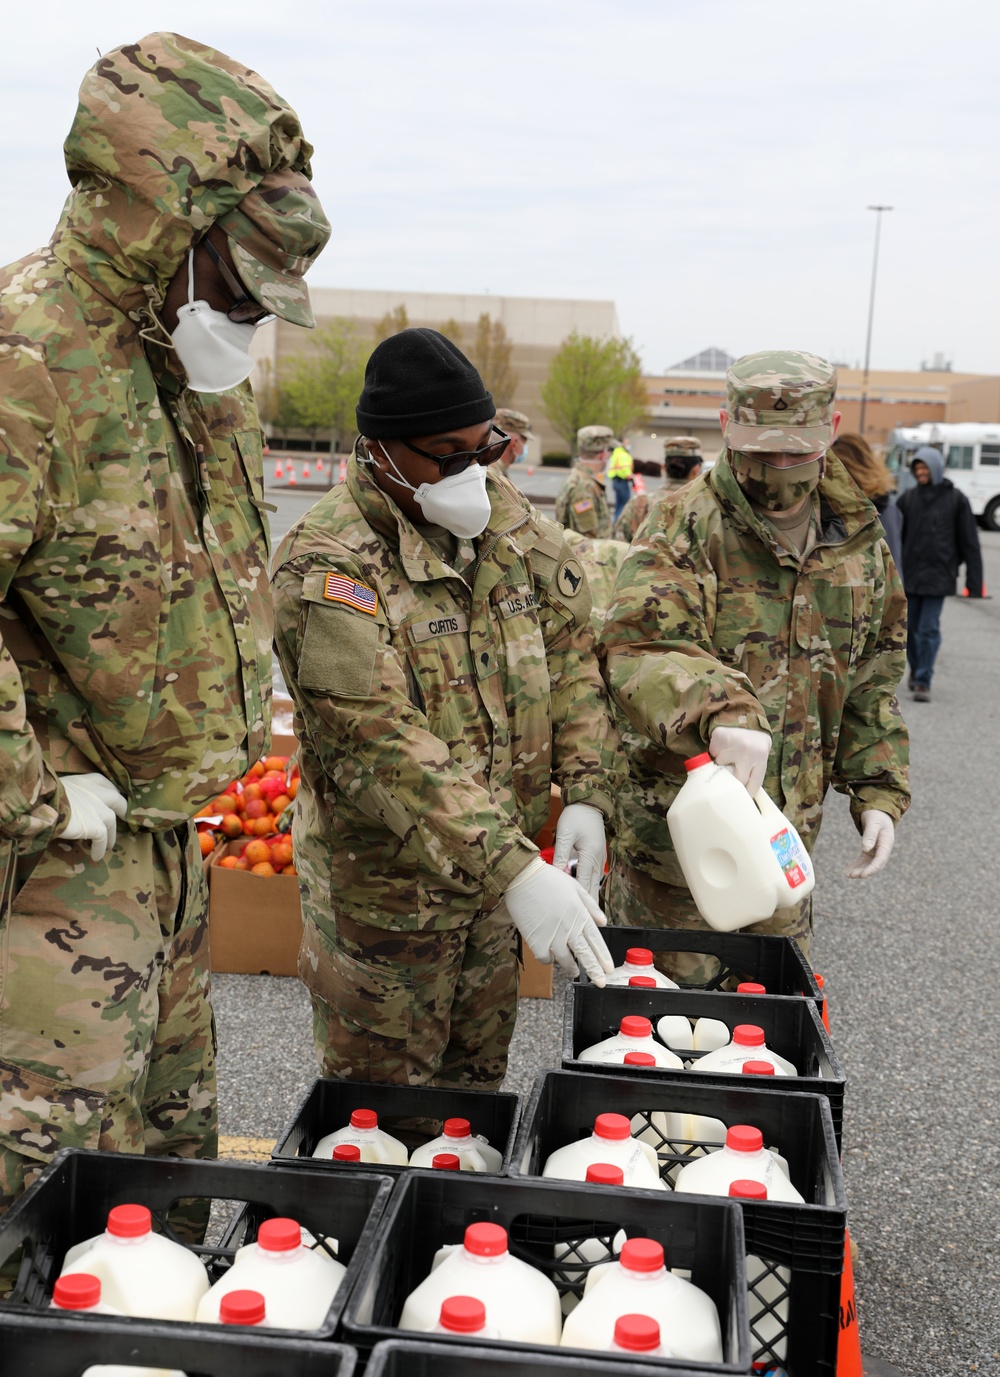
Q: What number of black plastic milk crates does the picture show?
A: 8